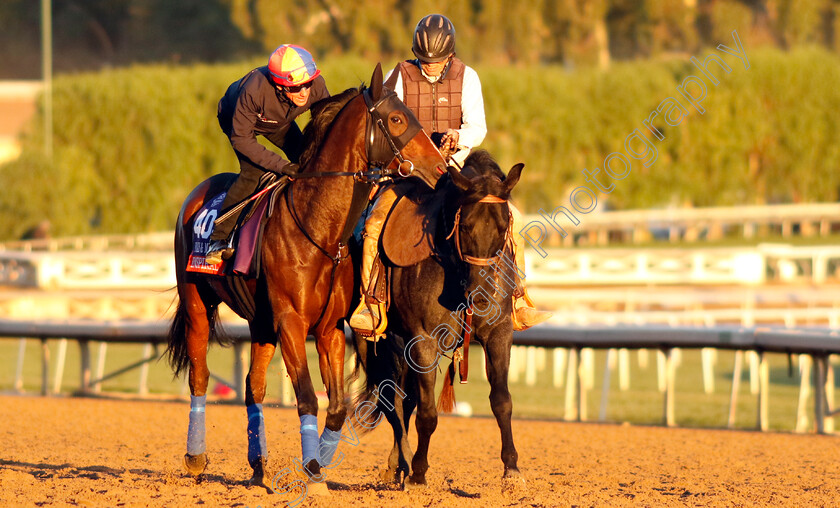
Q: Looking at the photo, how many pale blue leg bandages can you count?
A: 4